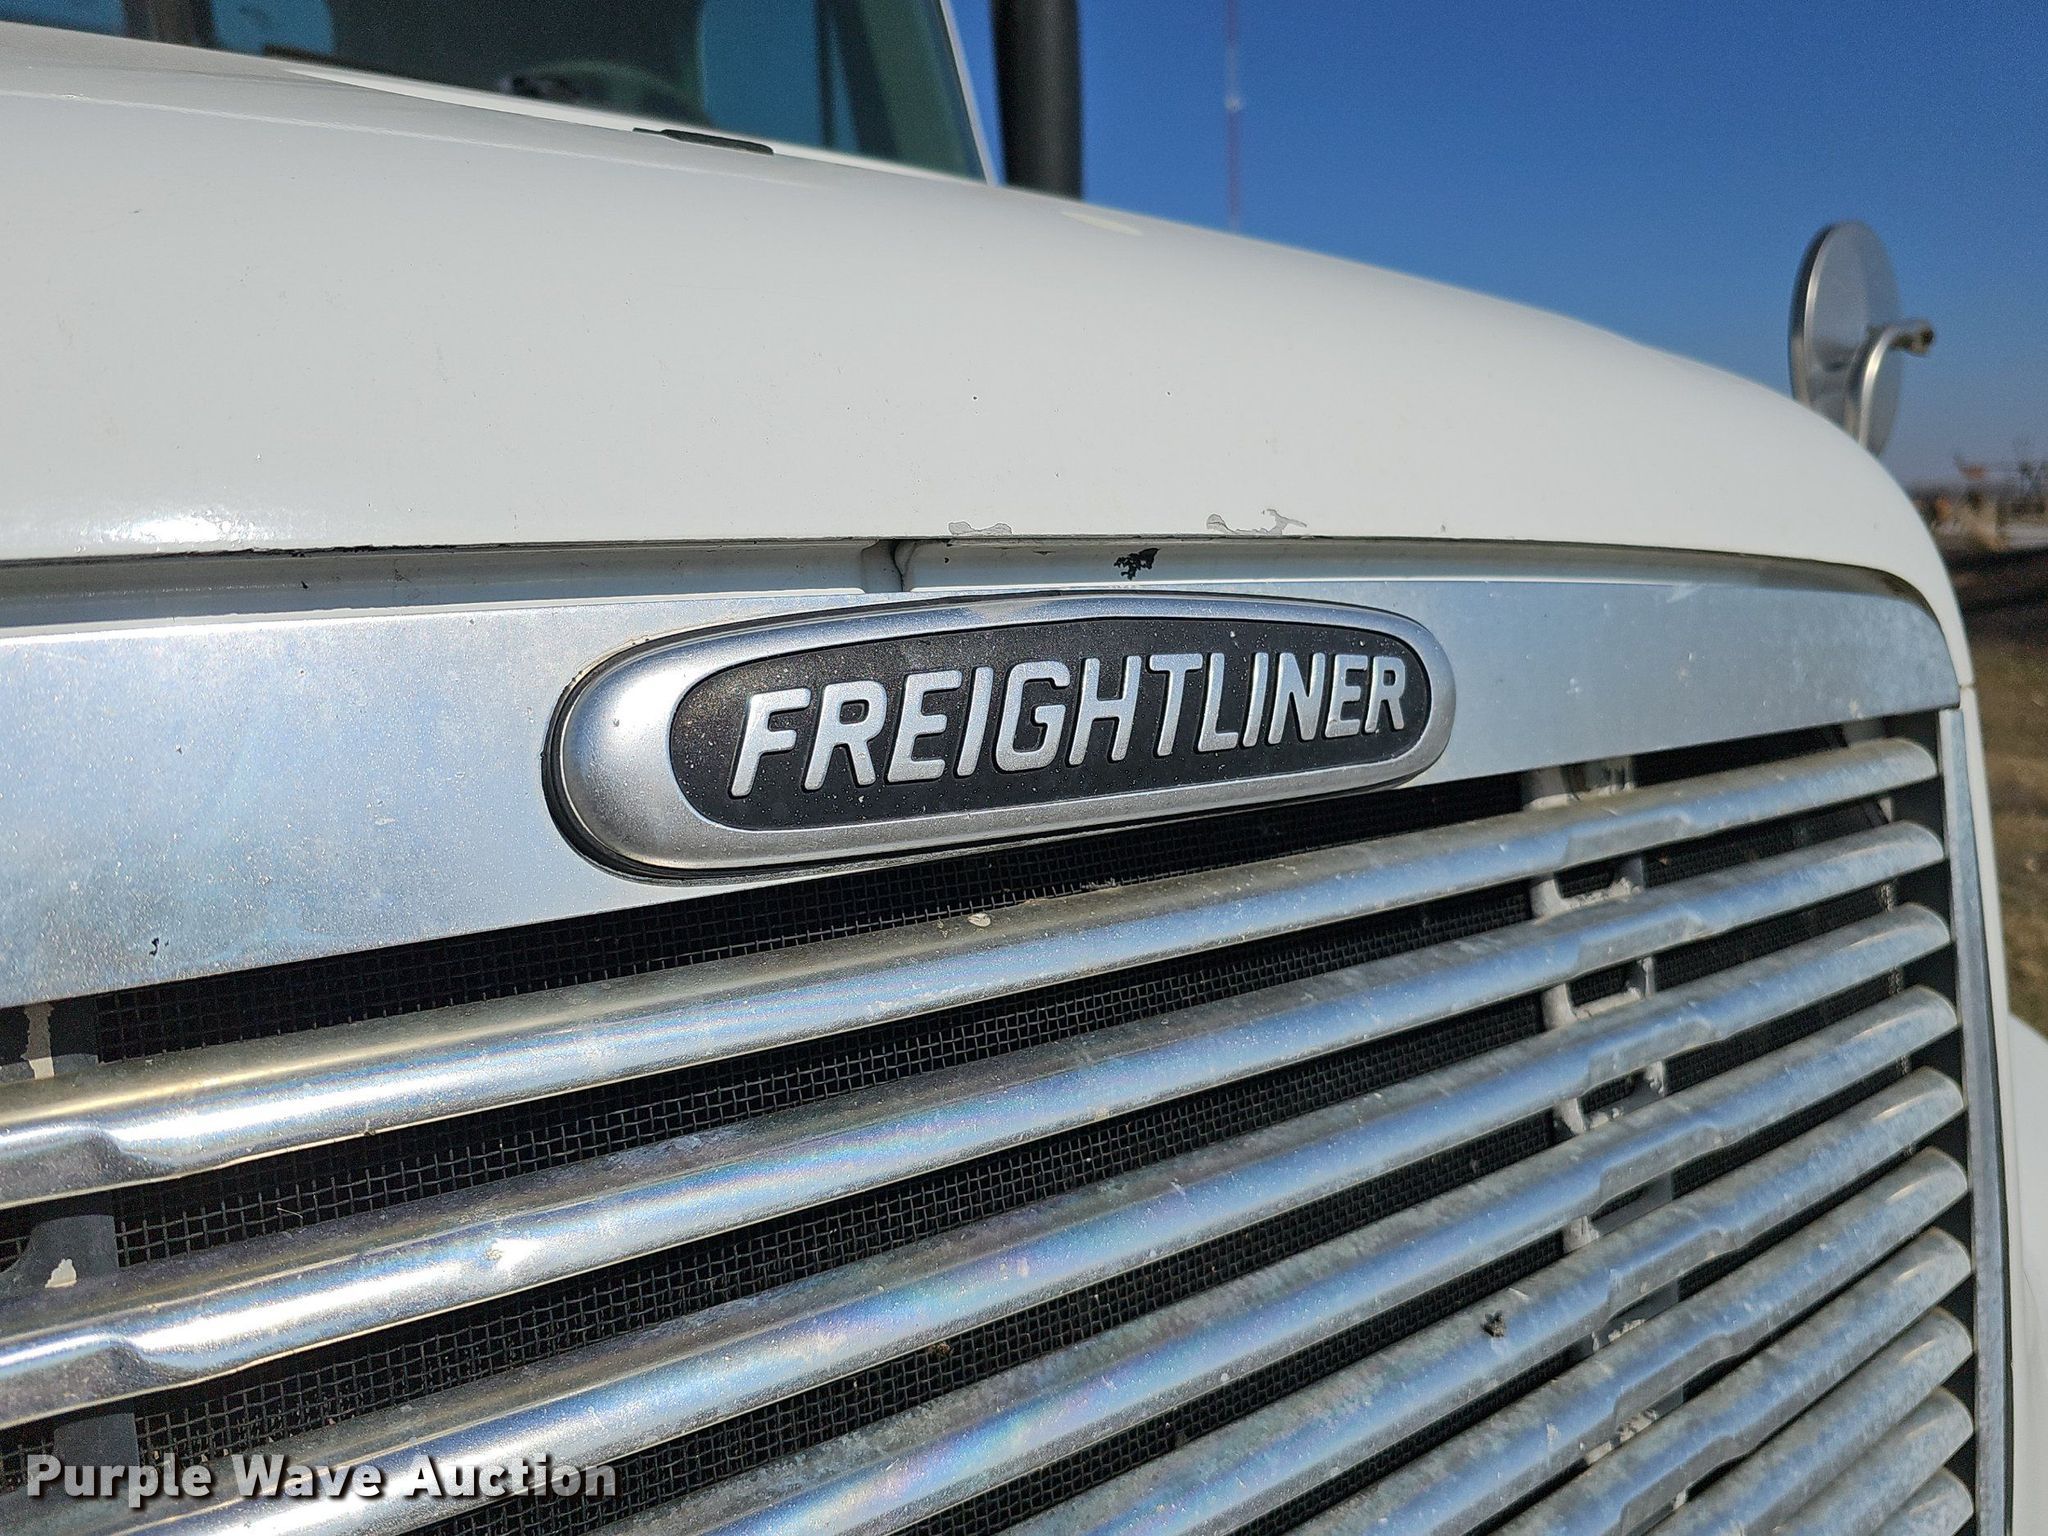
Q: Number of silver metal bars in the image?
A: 10